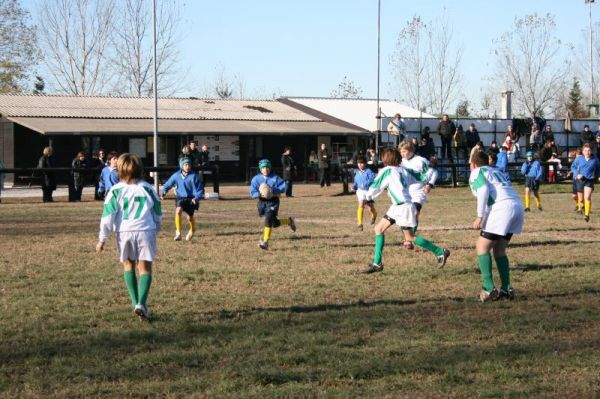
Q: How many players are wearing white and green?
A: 4